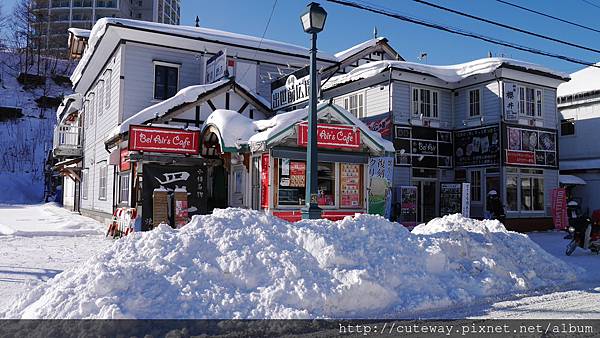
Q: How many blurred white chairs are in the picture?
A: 0